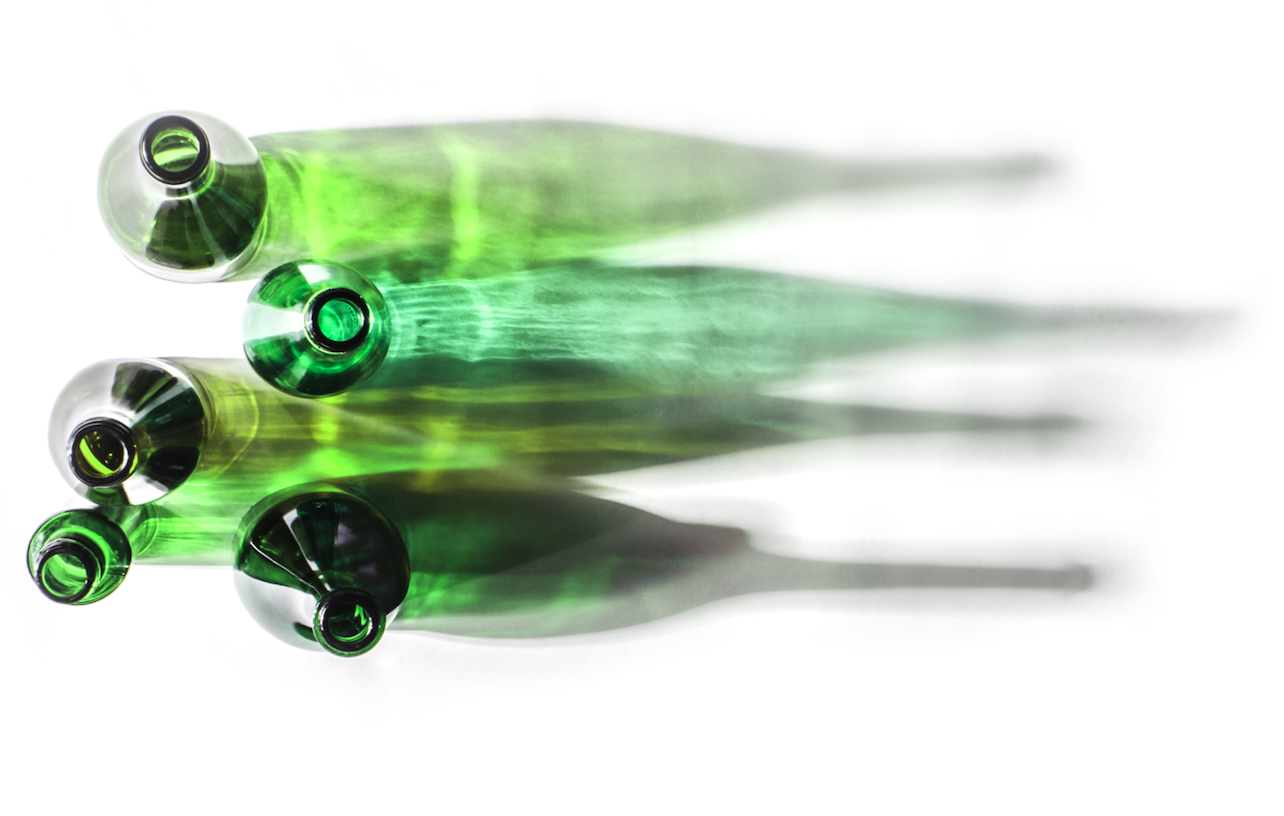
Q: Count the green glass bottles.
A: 5